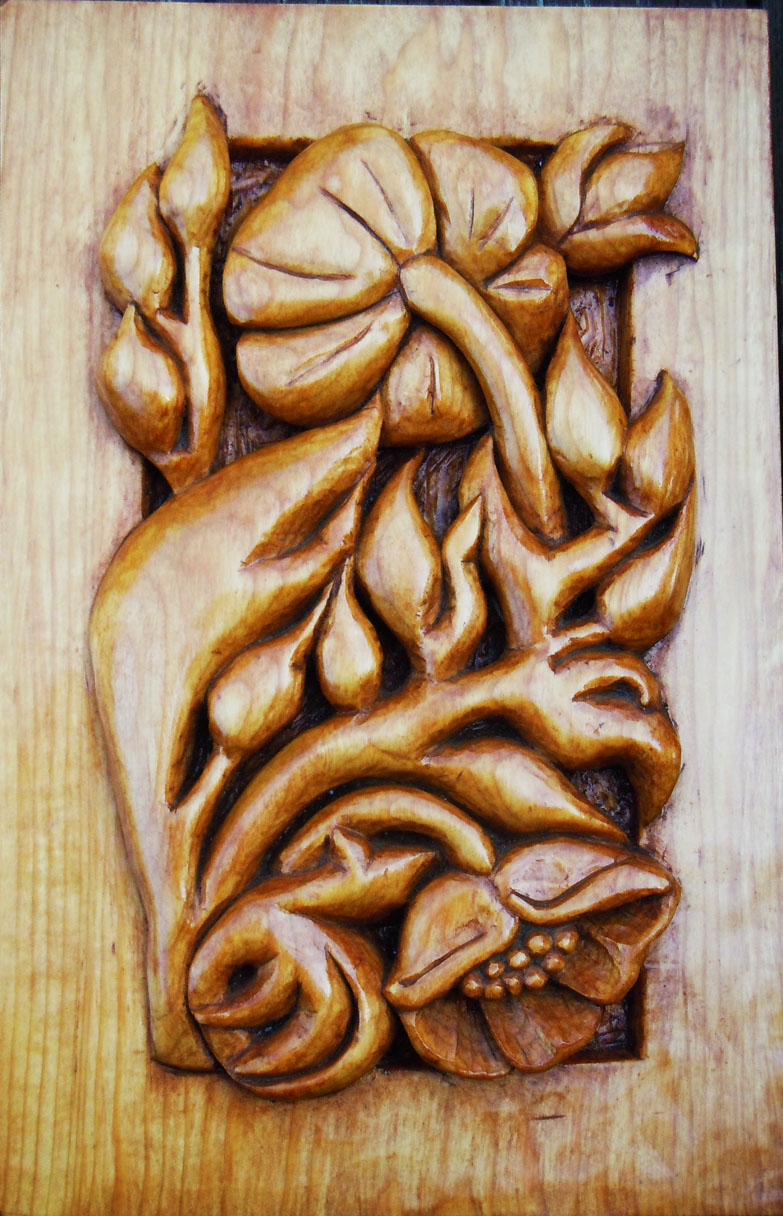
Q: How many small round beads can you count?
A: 9